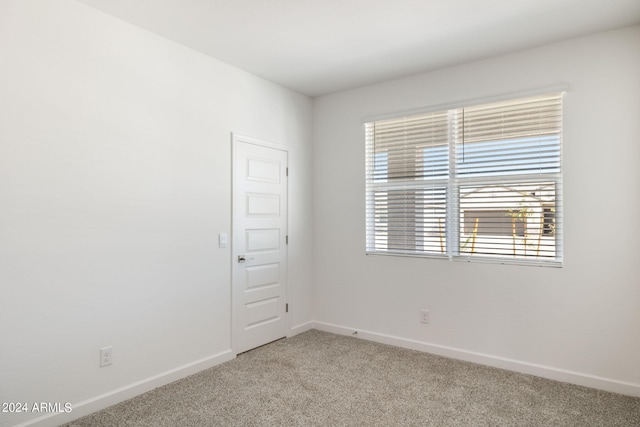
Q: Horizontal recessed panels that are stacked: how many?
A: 5